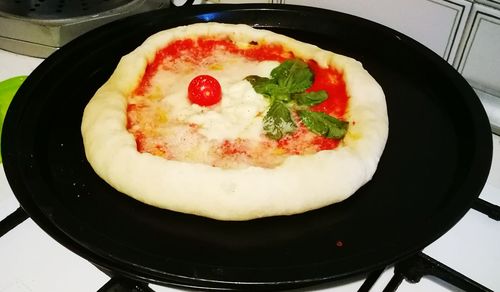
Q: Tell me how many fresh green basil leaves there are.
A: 5